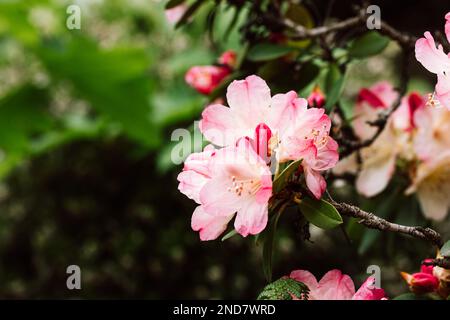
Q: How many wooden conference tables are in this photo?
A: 0